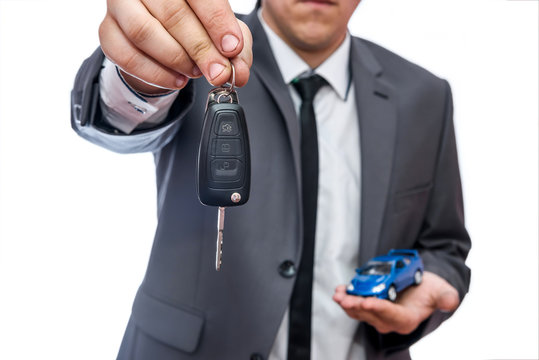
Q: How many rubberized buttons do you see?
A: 3